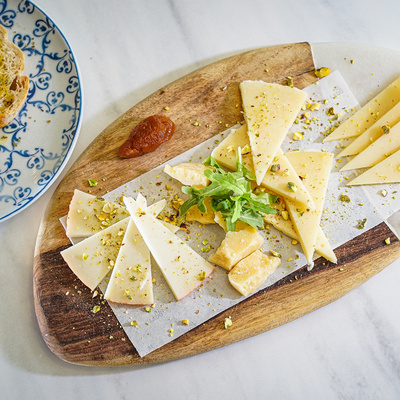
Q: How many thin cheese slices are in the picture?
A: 12